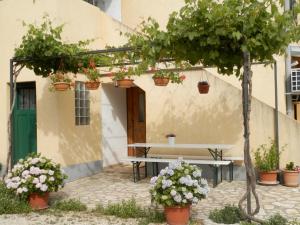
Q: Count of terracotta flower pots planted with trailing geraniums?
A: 4